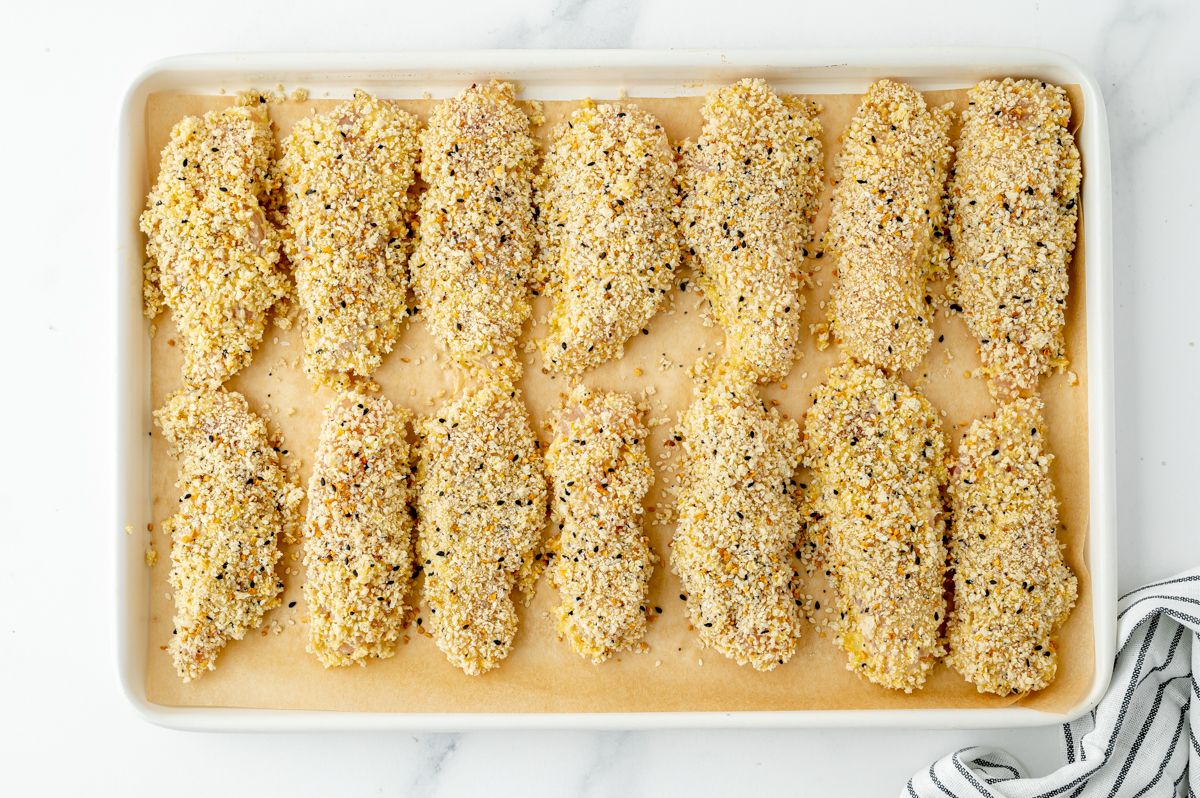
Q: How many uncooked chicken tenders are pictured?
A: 14